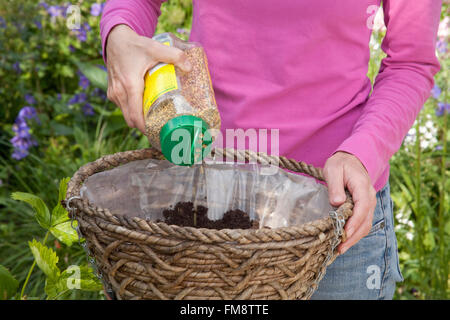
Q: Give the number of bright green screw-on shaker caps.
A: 1